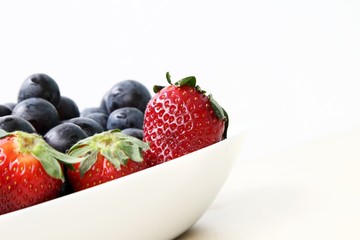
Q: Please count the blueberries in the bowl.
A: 14